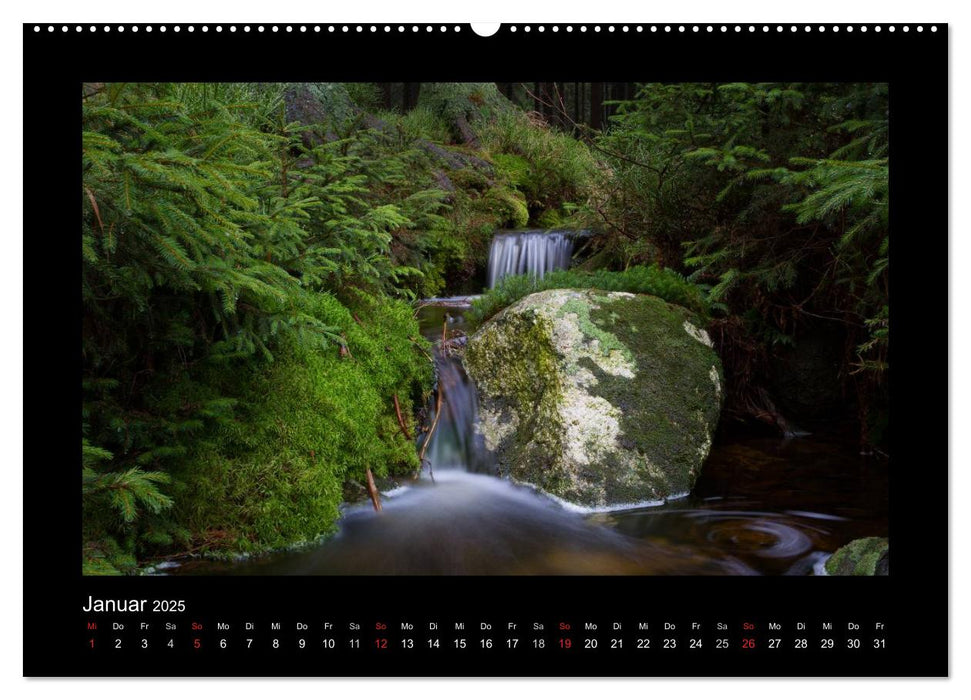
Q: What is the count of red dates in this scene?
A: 5